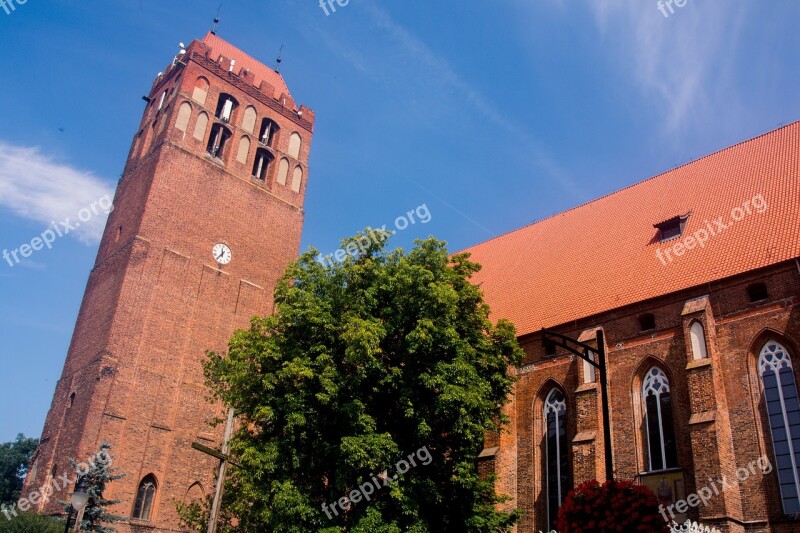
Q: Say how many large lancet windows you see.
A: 3